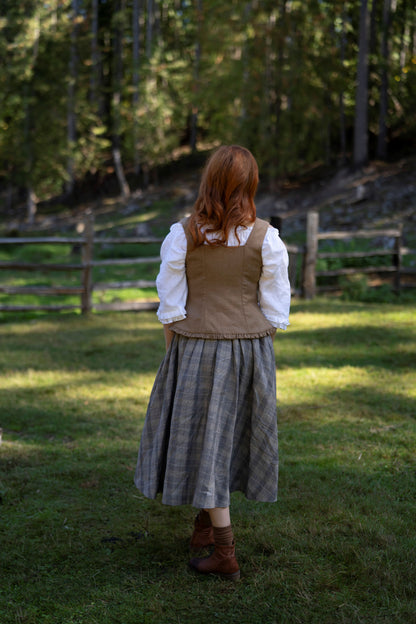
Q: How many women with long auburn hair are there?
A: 1